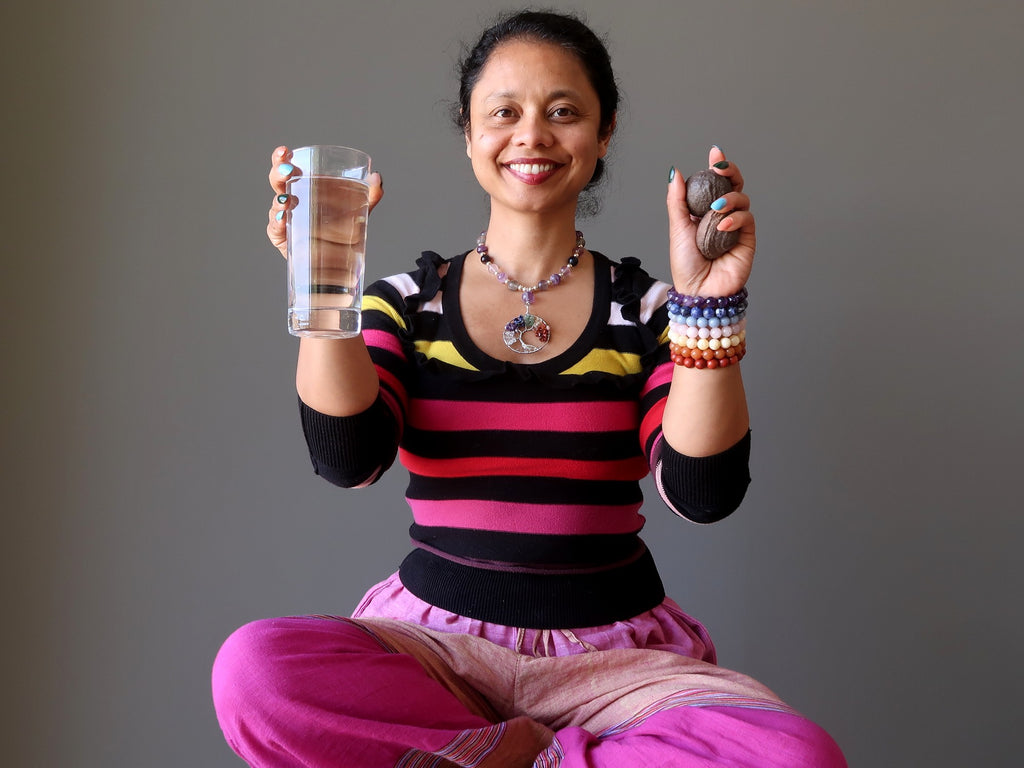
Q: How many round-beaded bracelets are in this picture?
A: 7